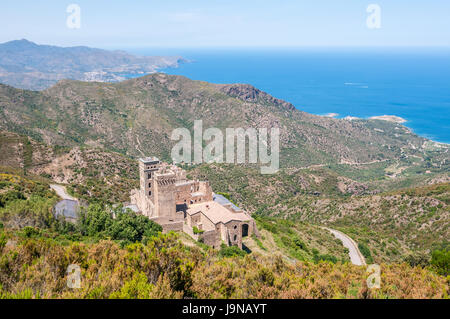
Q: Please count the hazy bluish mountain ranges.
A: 1